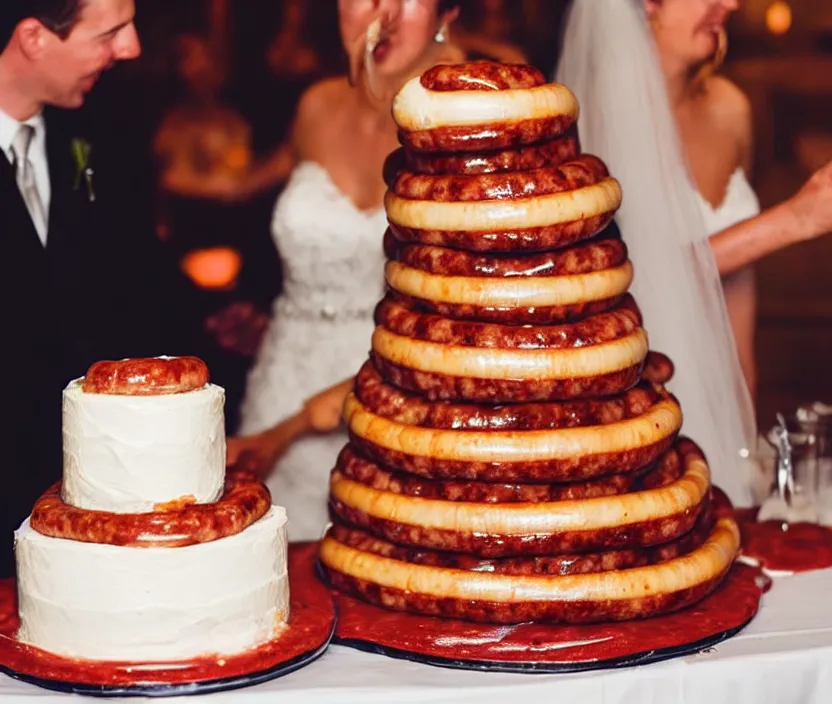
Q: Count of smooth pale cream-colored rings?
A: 7